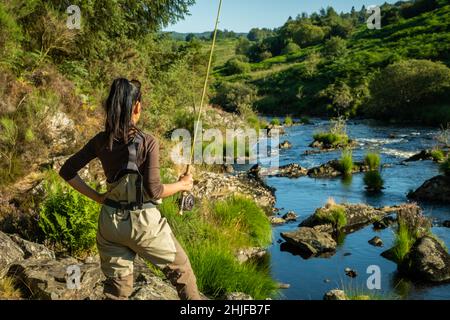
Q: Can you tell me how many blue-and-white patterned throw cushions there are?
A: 0